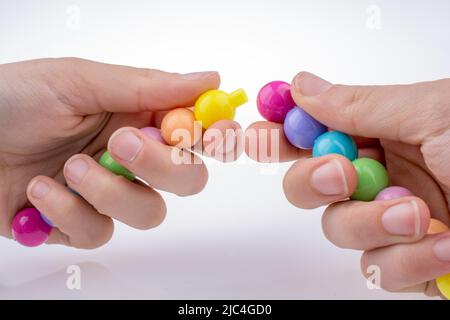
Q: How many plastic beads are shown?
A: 14